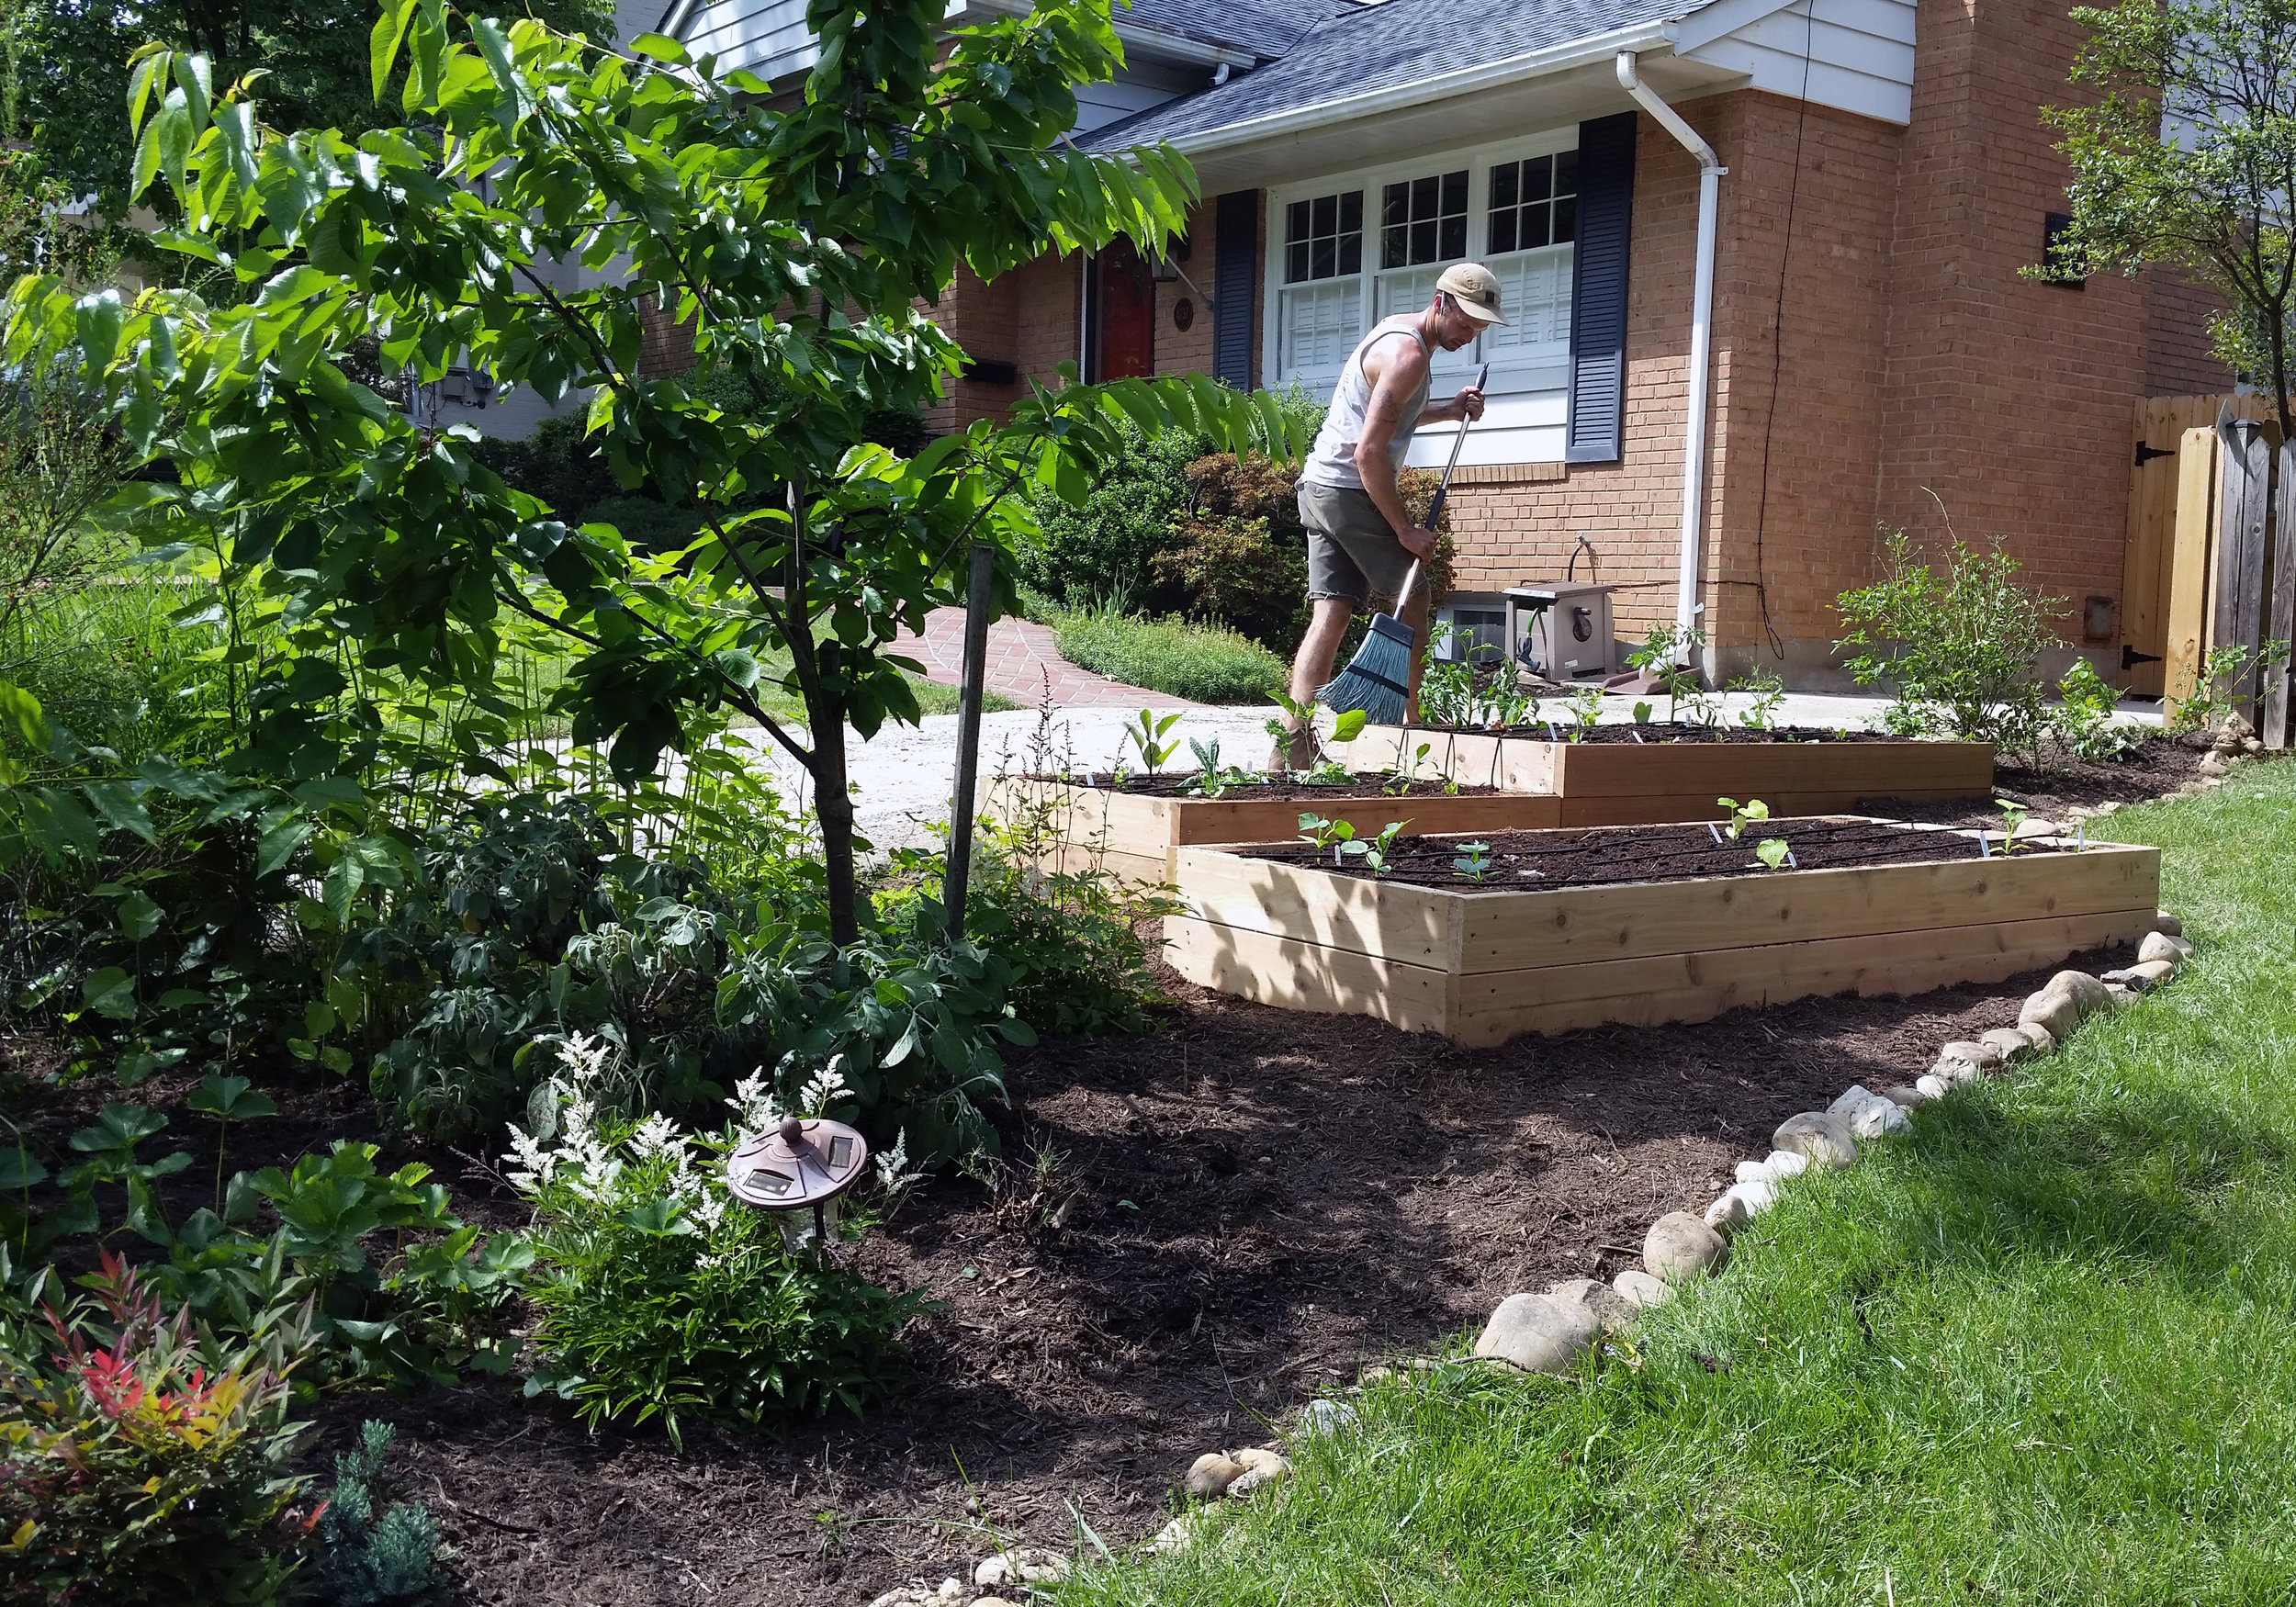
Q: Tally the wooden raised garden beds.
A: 3